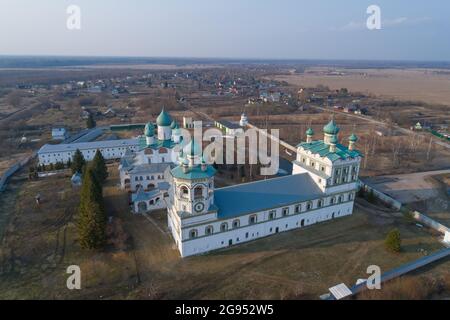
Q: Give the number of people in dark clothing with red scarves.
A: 0